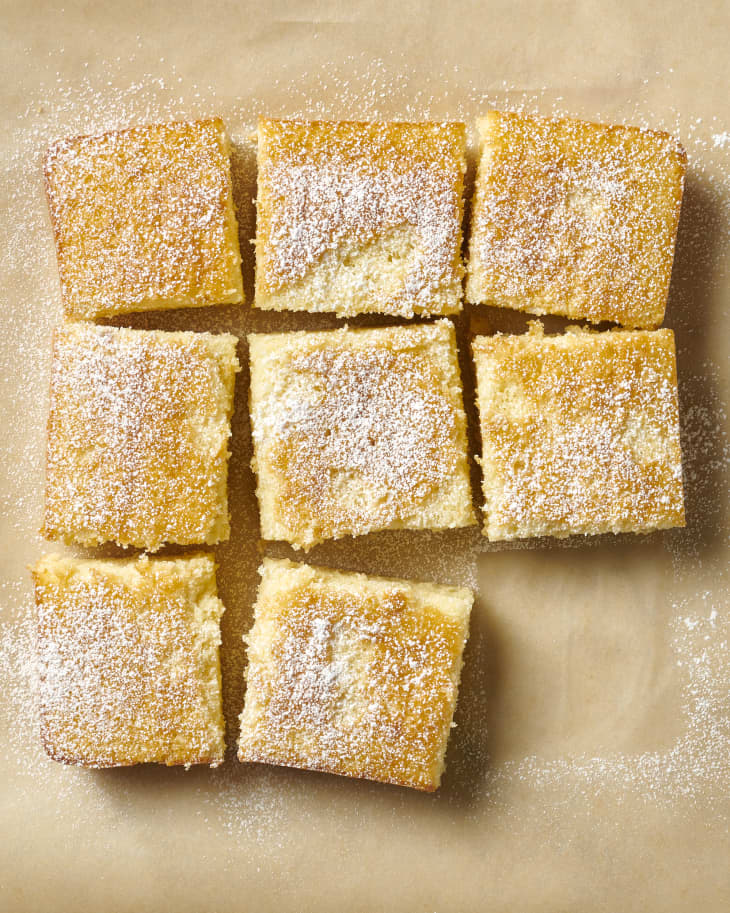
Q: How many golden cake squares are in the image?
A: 8